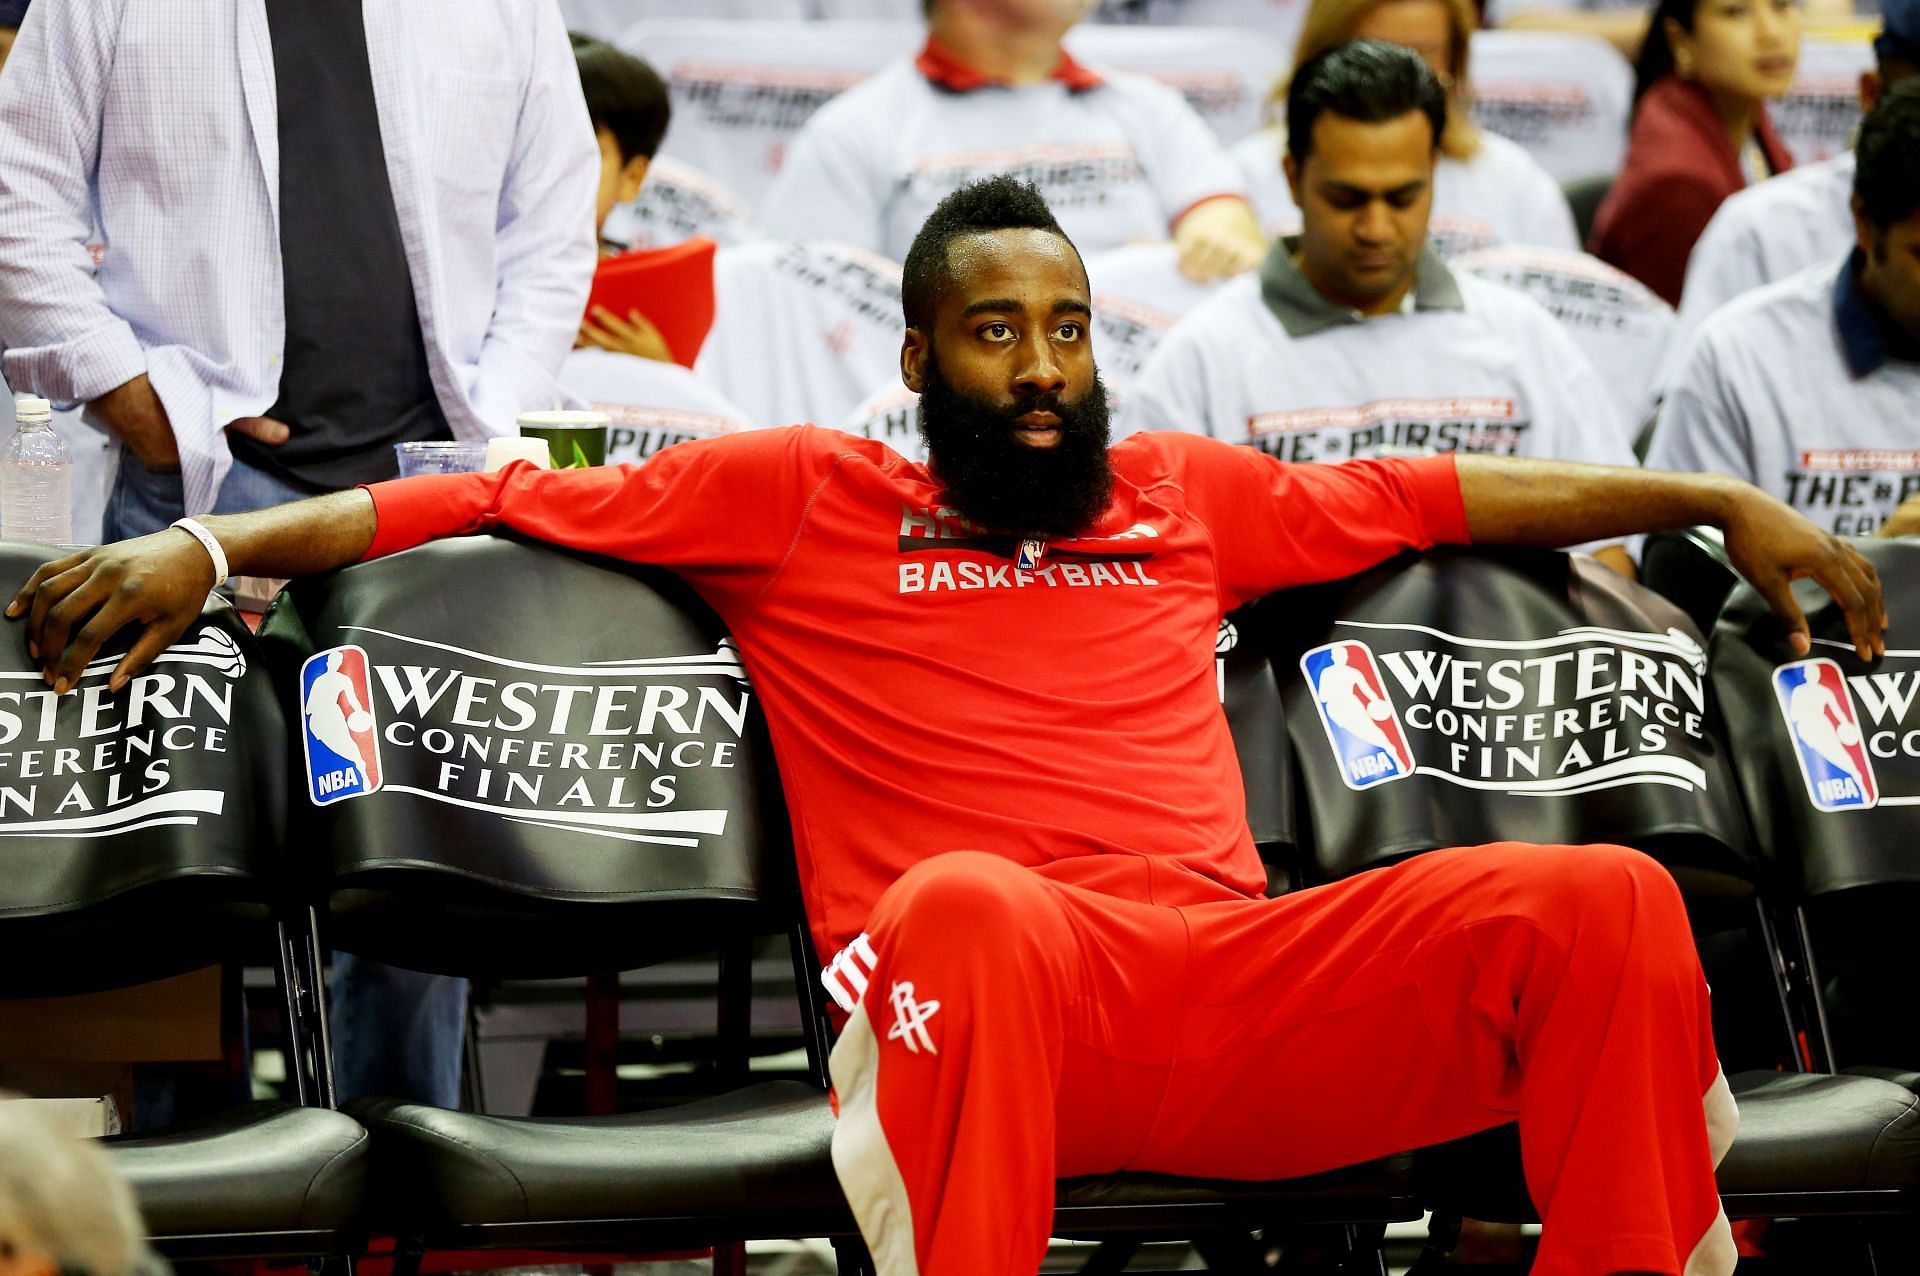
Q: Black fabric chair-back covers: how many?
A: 5